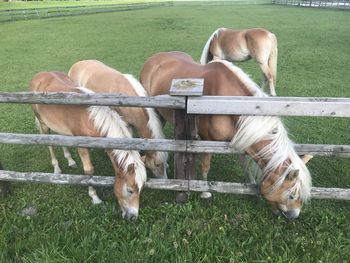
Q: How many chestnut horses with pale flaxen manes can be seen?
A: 4